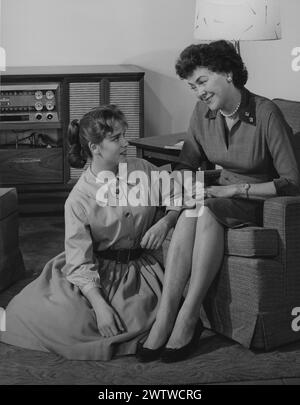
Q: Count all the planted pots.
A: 0